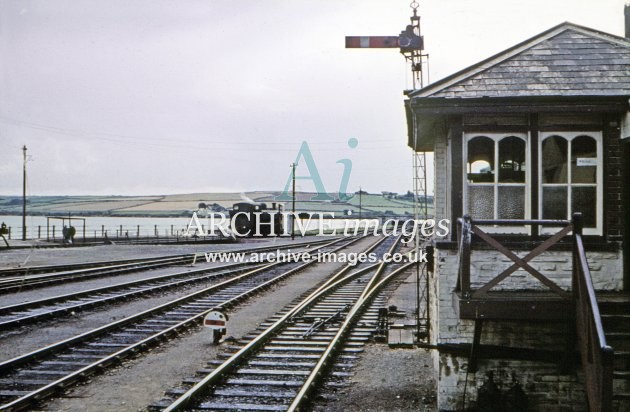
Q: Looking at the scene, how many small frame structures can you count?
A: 1